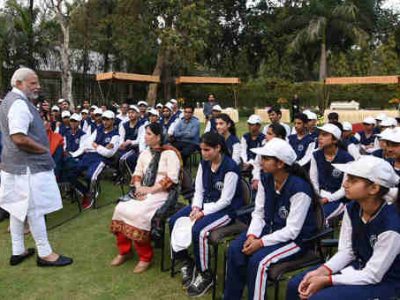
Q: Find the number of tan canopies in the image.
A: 3